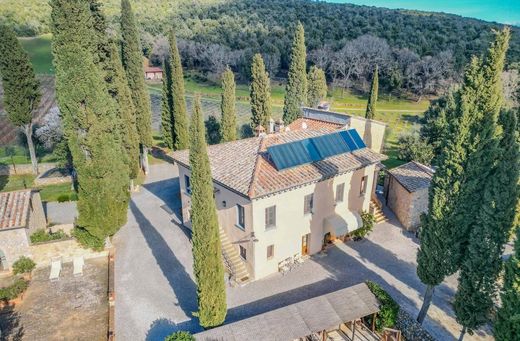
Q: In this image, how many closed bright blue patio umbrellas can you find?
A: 0